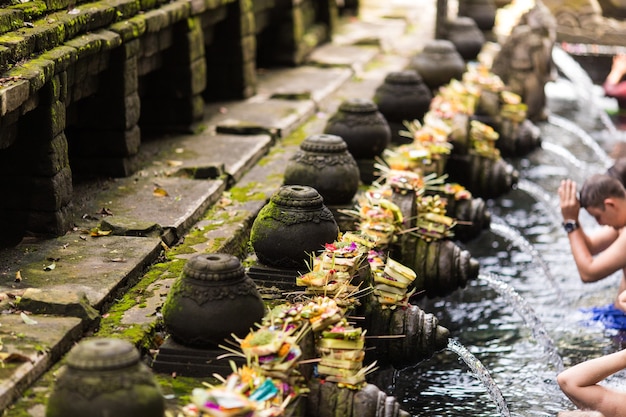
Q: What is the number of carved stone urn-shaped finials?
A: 9